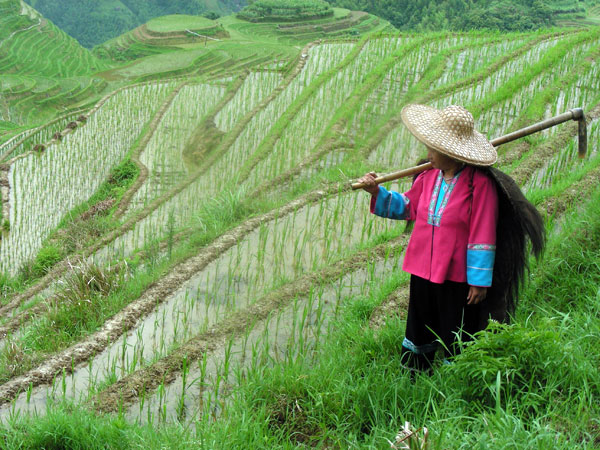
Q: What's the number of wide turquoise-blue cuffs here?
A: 2